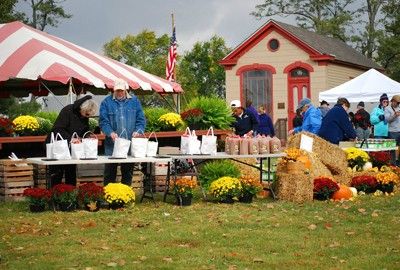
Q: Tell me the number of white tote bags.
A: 10